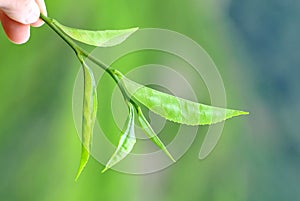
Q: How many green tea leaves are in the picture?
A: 5